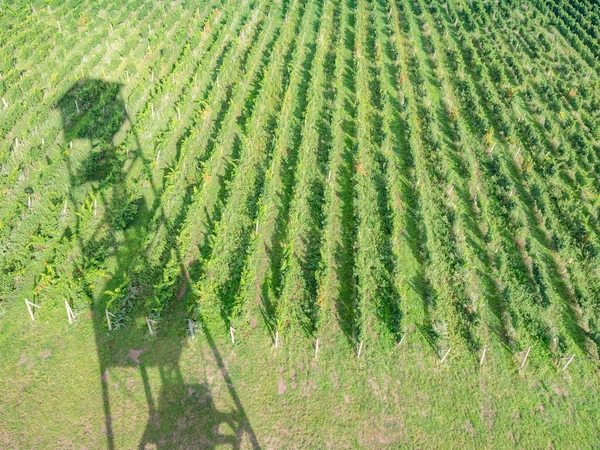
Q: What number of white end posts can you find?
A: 14